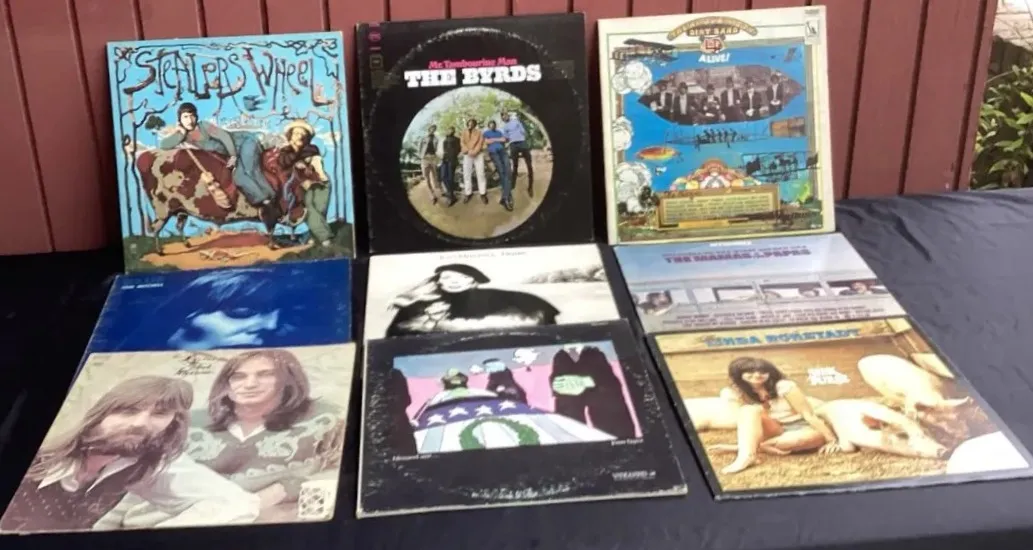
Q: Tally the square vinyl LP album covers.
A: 9